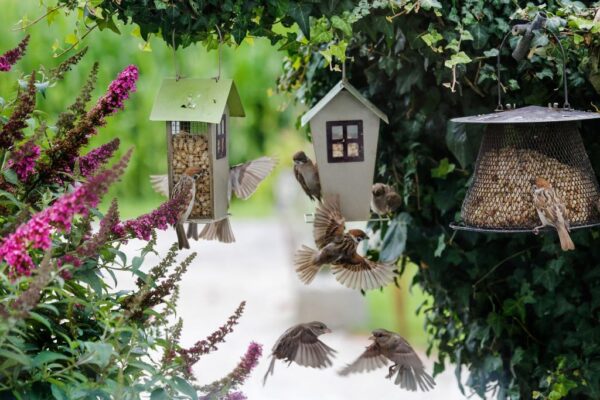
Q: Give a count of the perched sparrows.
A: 4